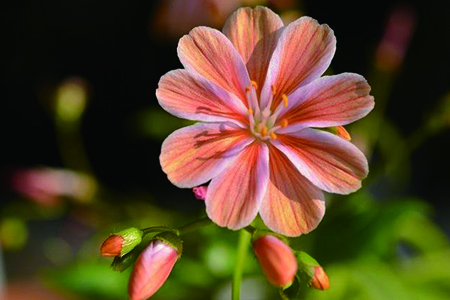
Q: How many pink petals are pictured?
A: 9